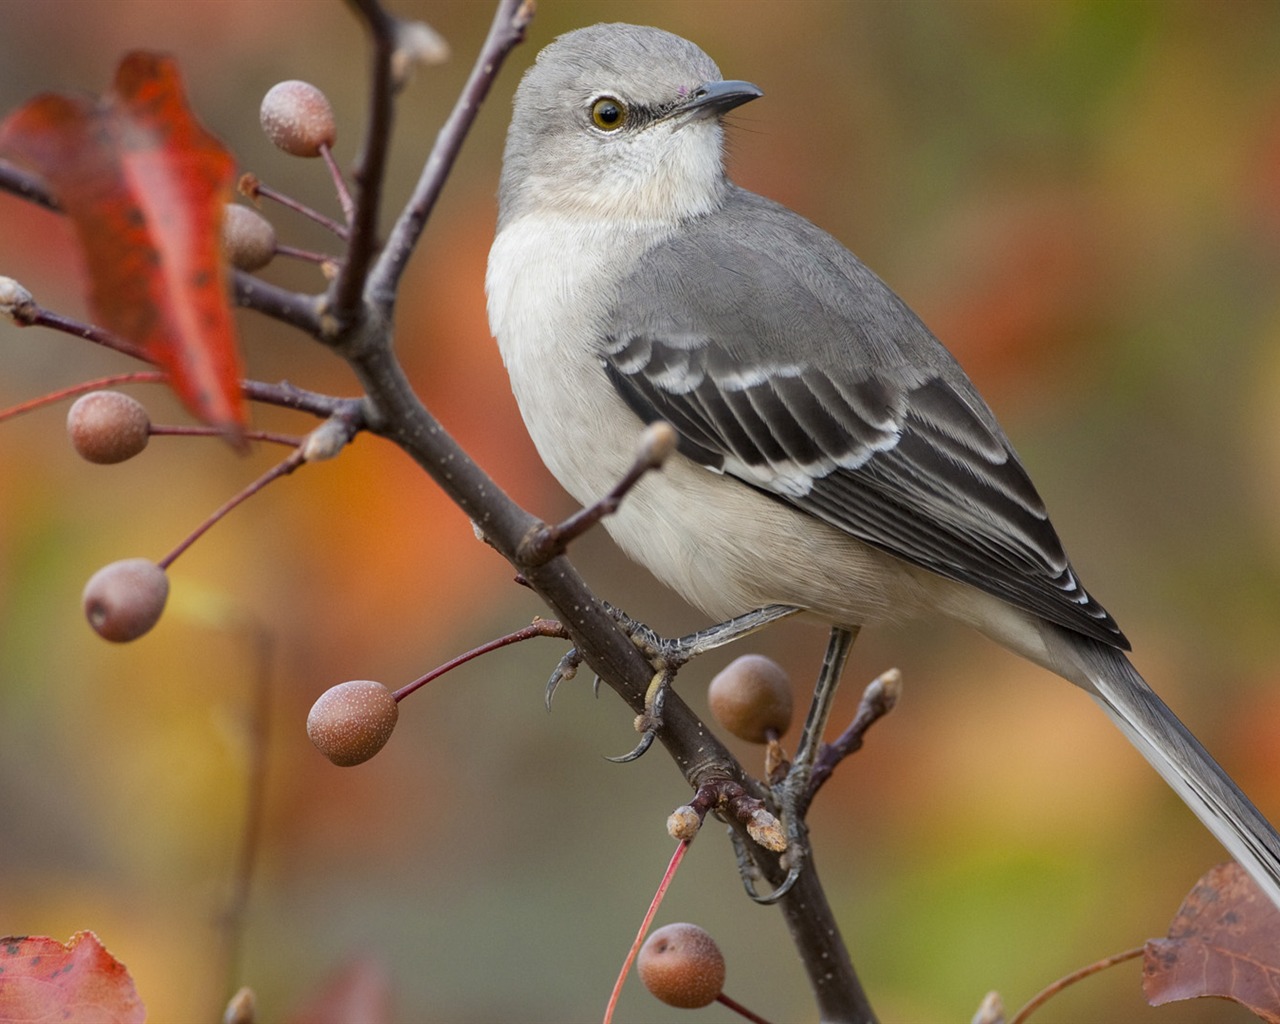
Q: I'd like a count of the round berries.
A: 7